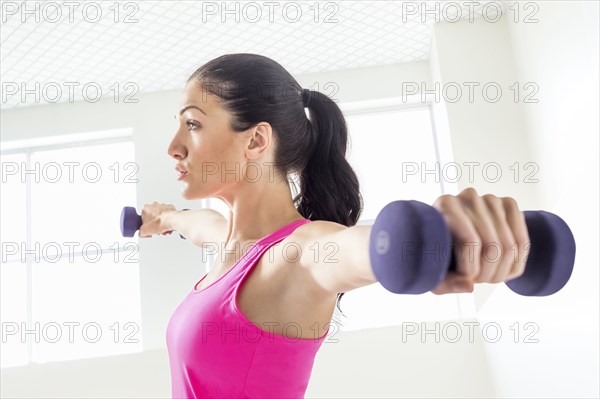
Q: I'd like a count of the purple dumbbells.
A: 2